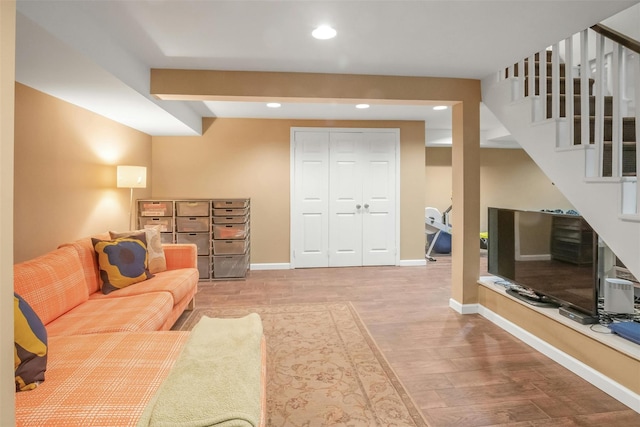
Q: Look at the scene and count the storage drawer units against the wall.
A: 3